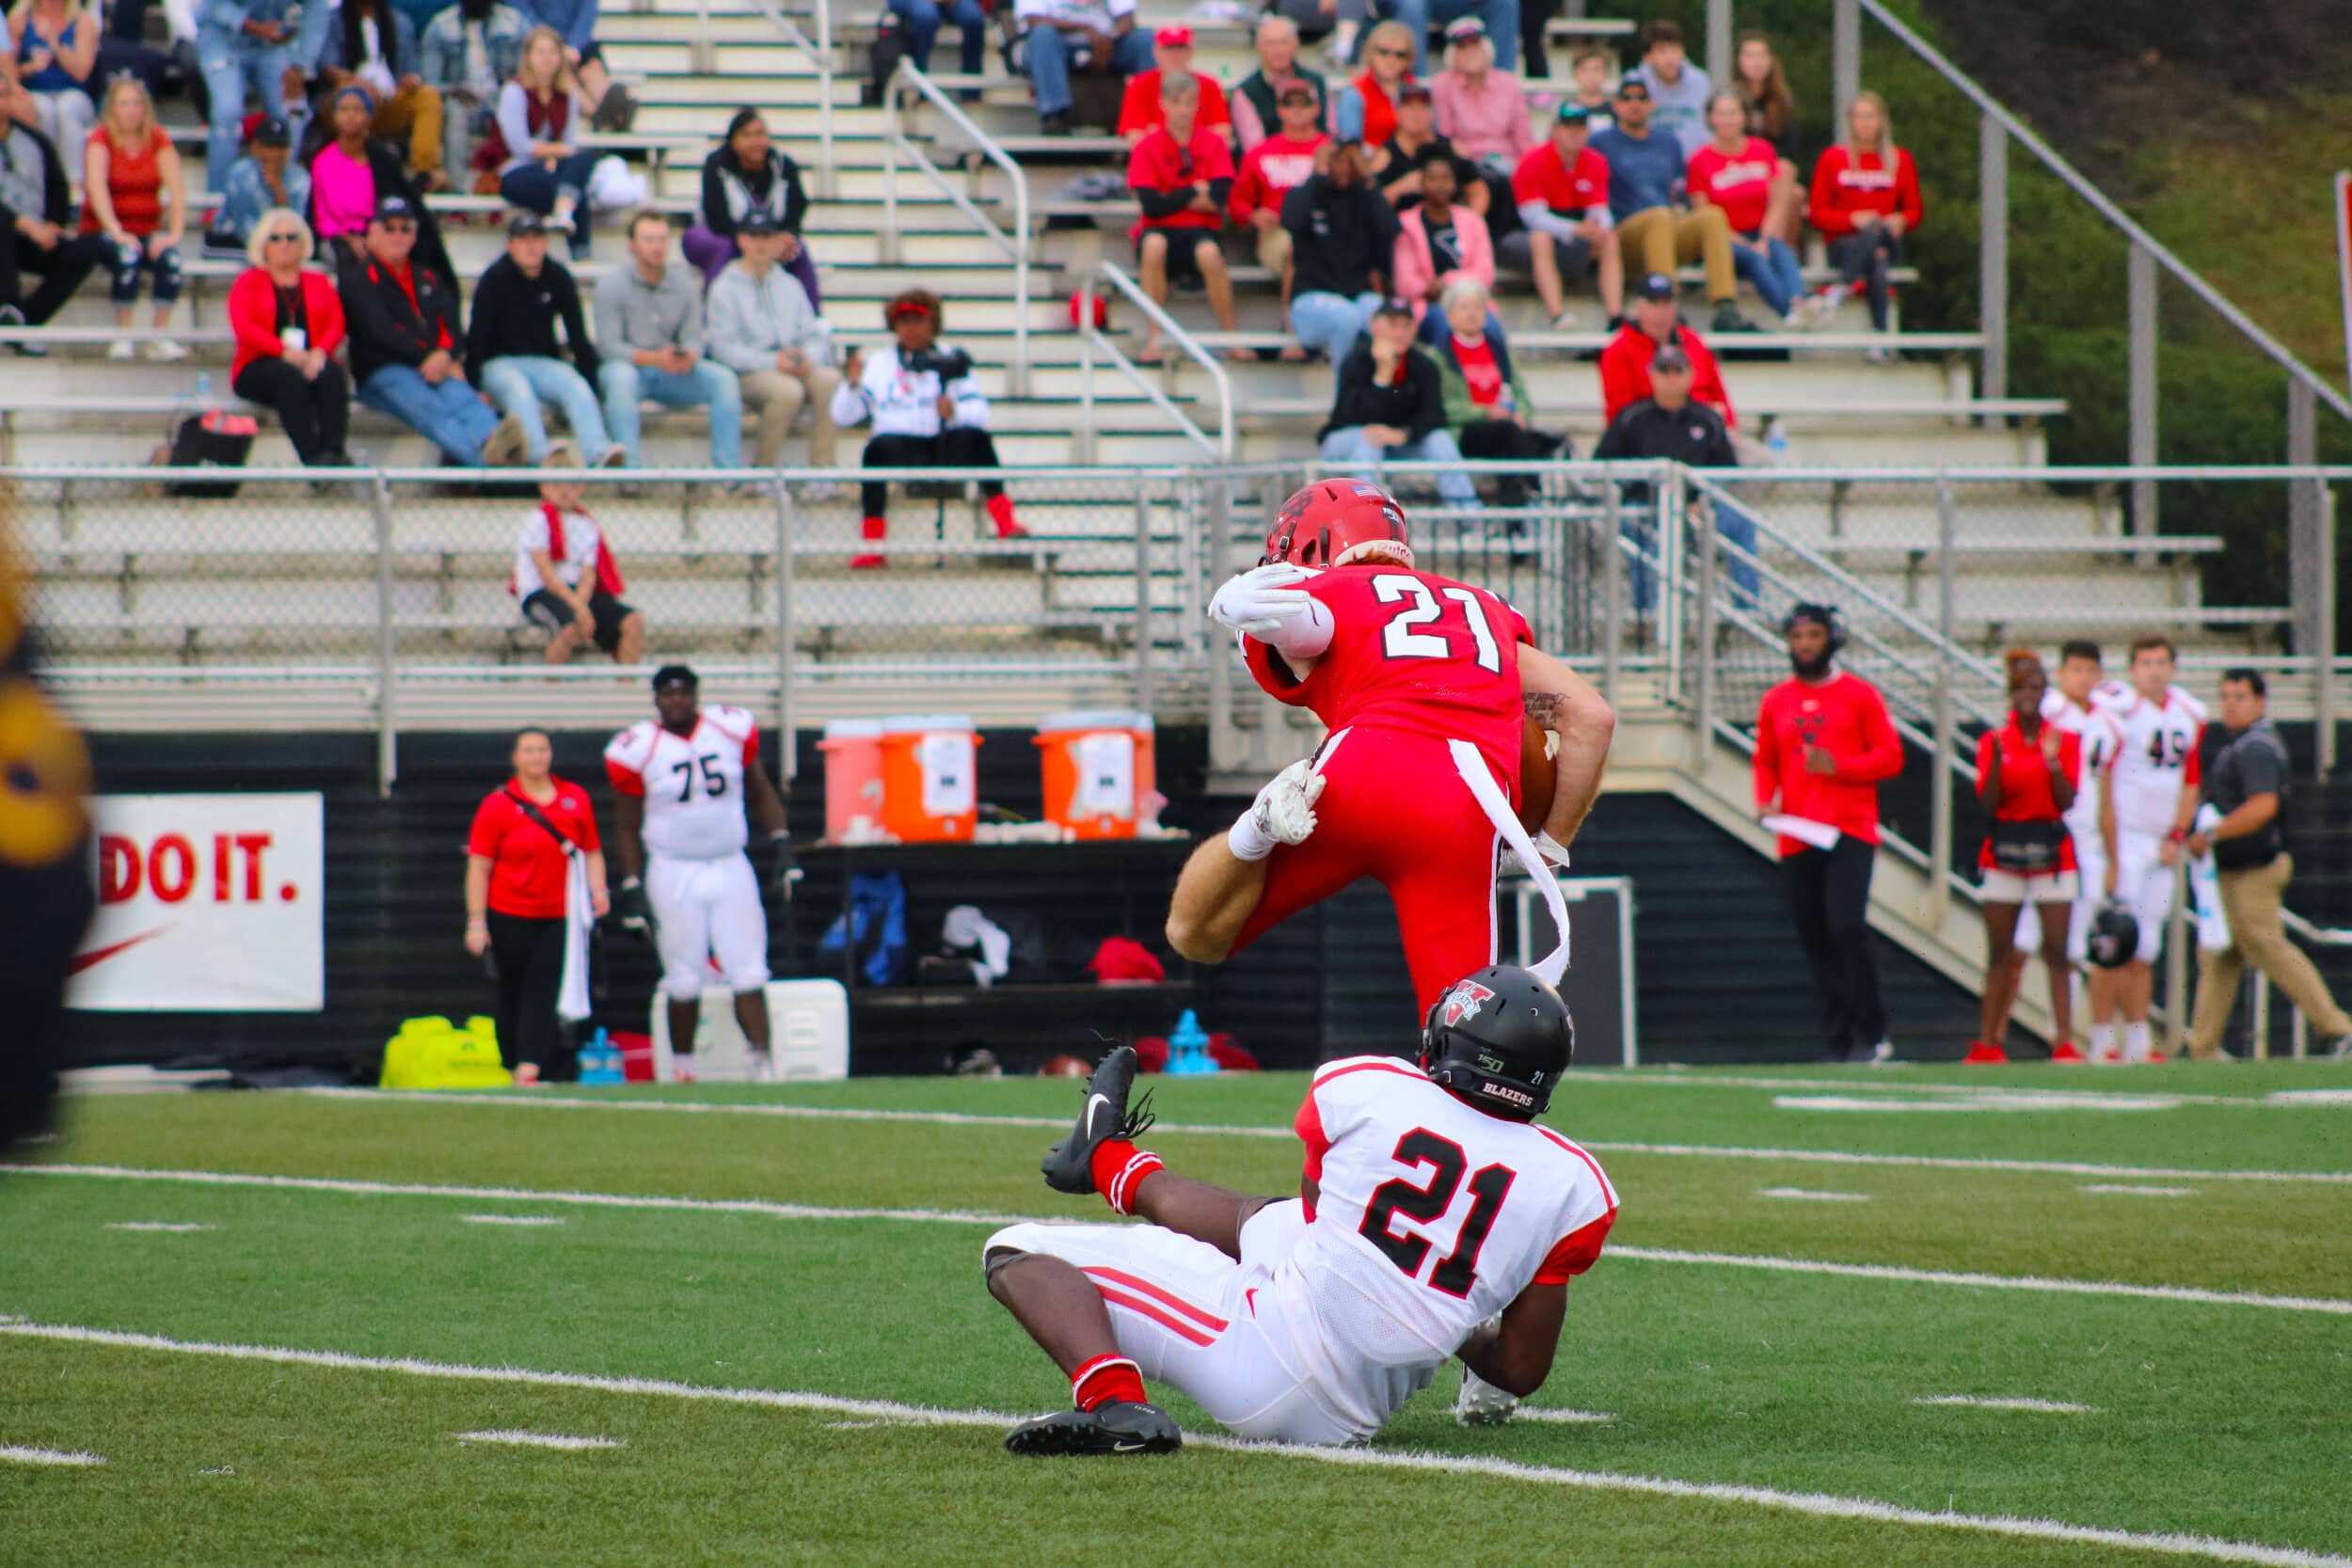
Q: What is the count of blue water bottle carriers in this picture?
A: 2